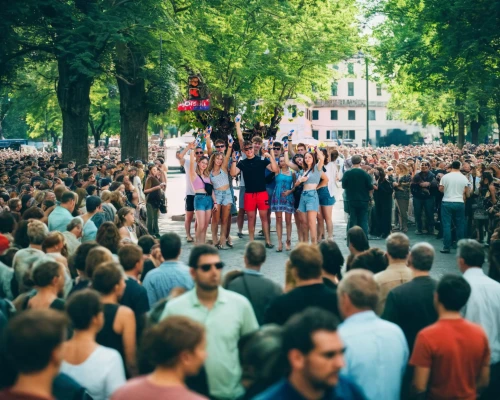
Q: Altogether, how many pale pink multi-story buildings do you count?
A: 1